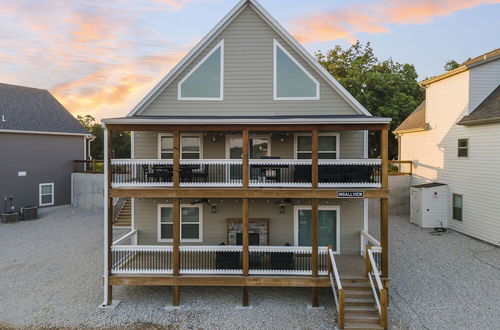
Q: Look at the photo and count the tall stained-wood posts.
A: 5